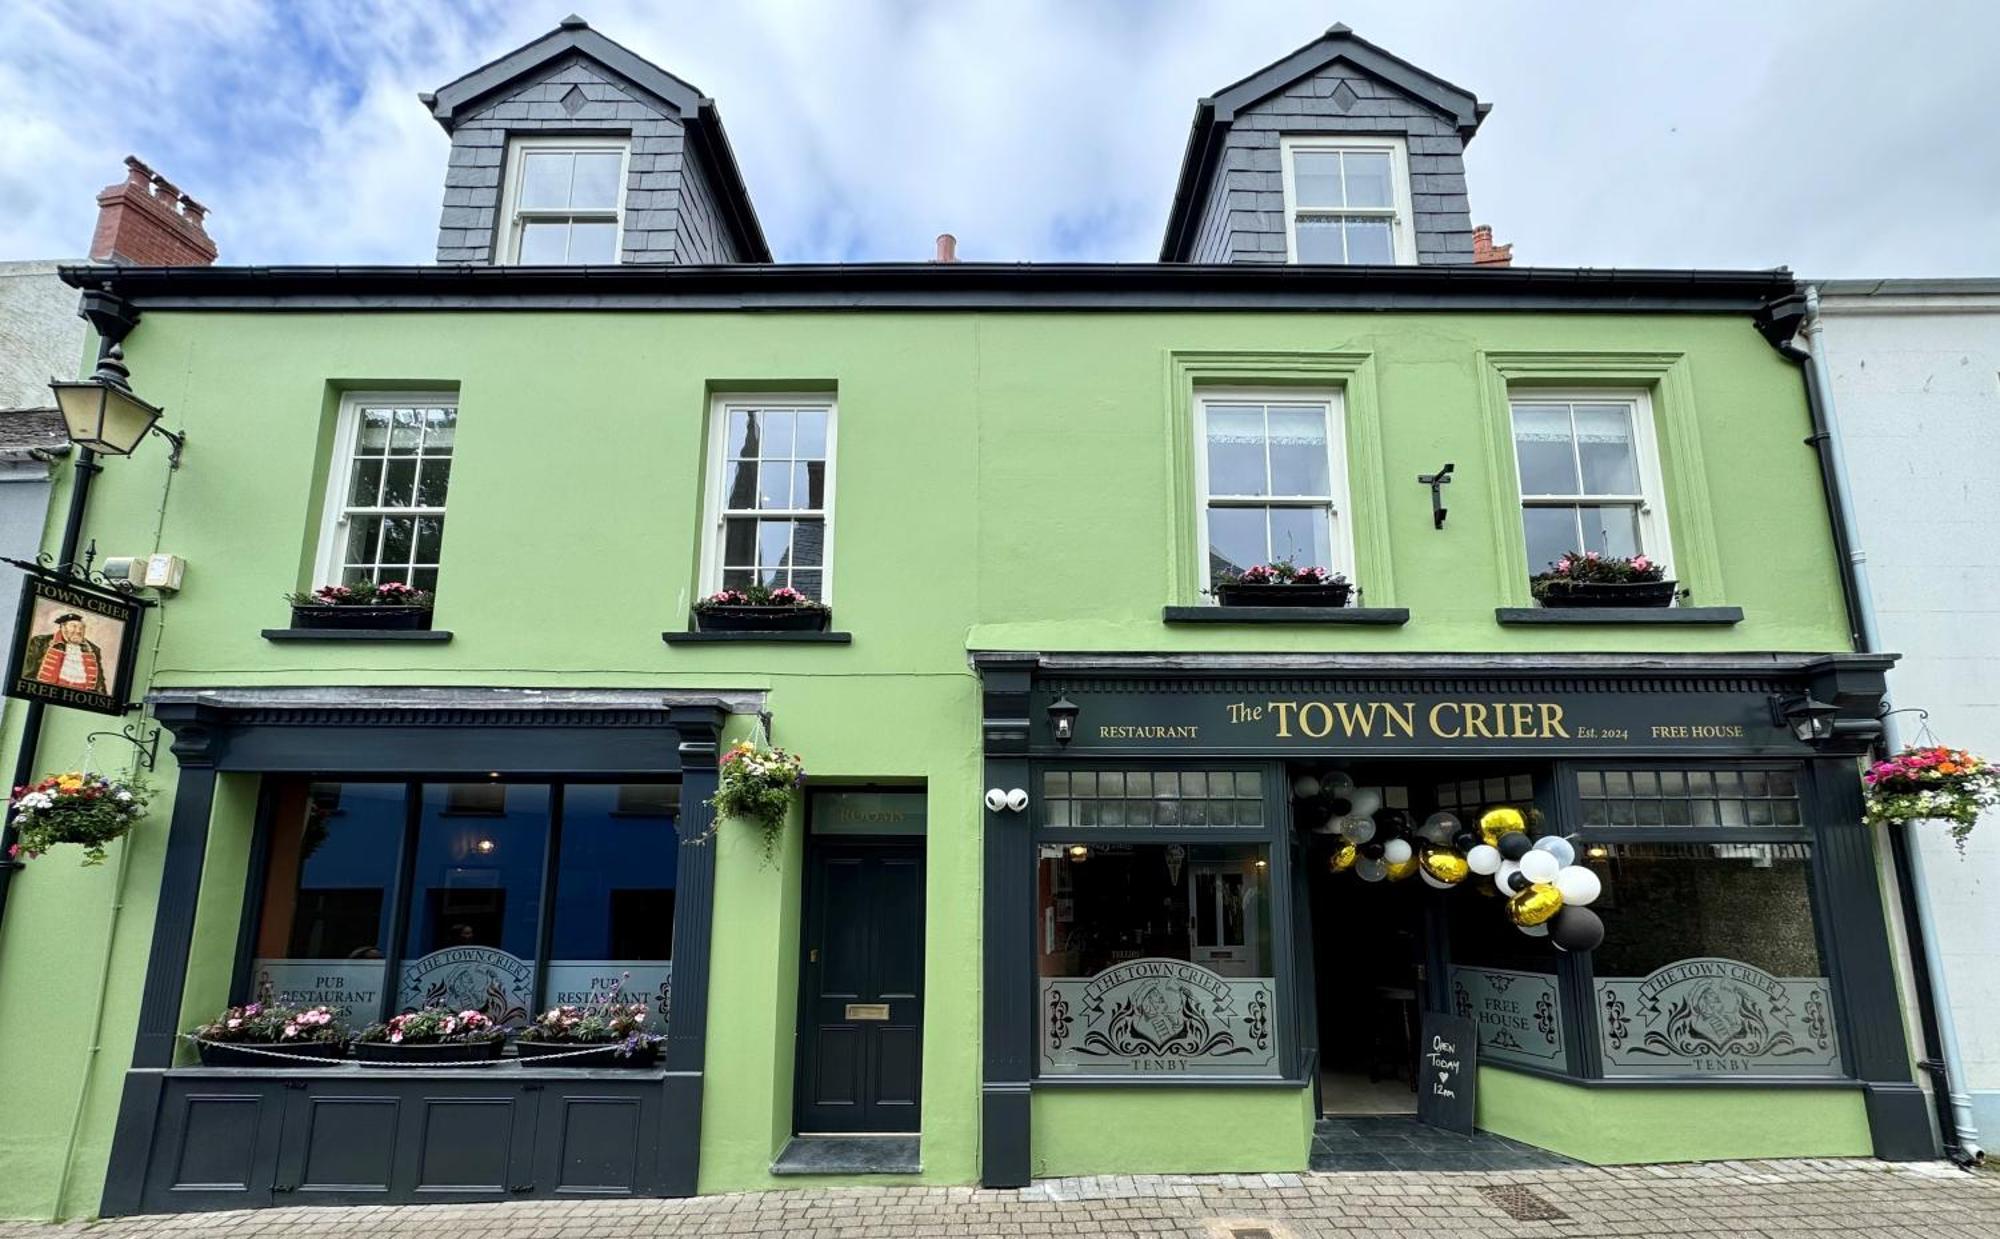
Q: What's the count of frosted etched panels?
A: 6